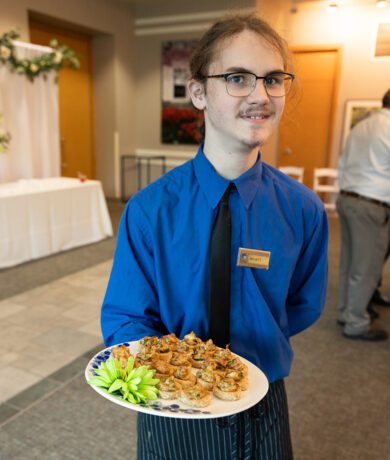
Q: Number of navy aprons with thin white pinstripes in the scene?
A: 1